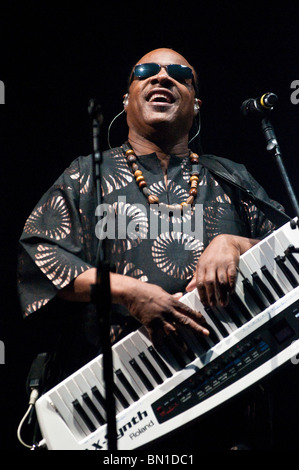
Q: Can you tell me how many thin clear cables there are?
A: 2